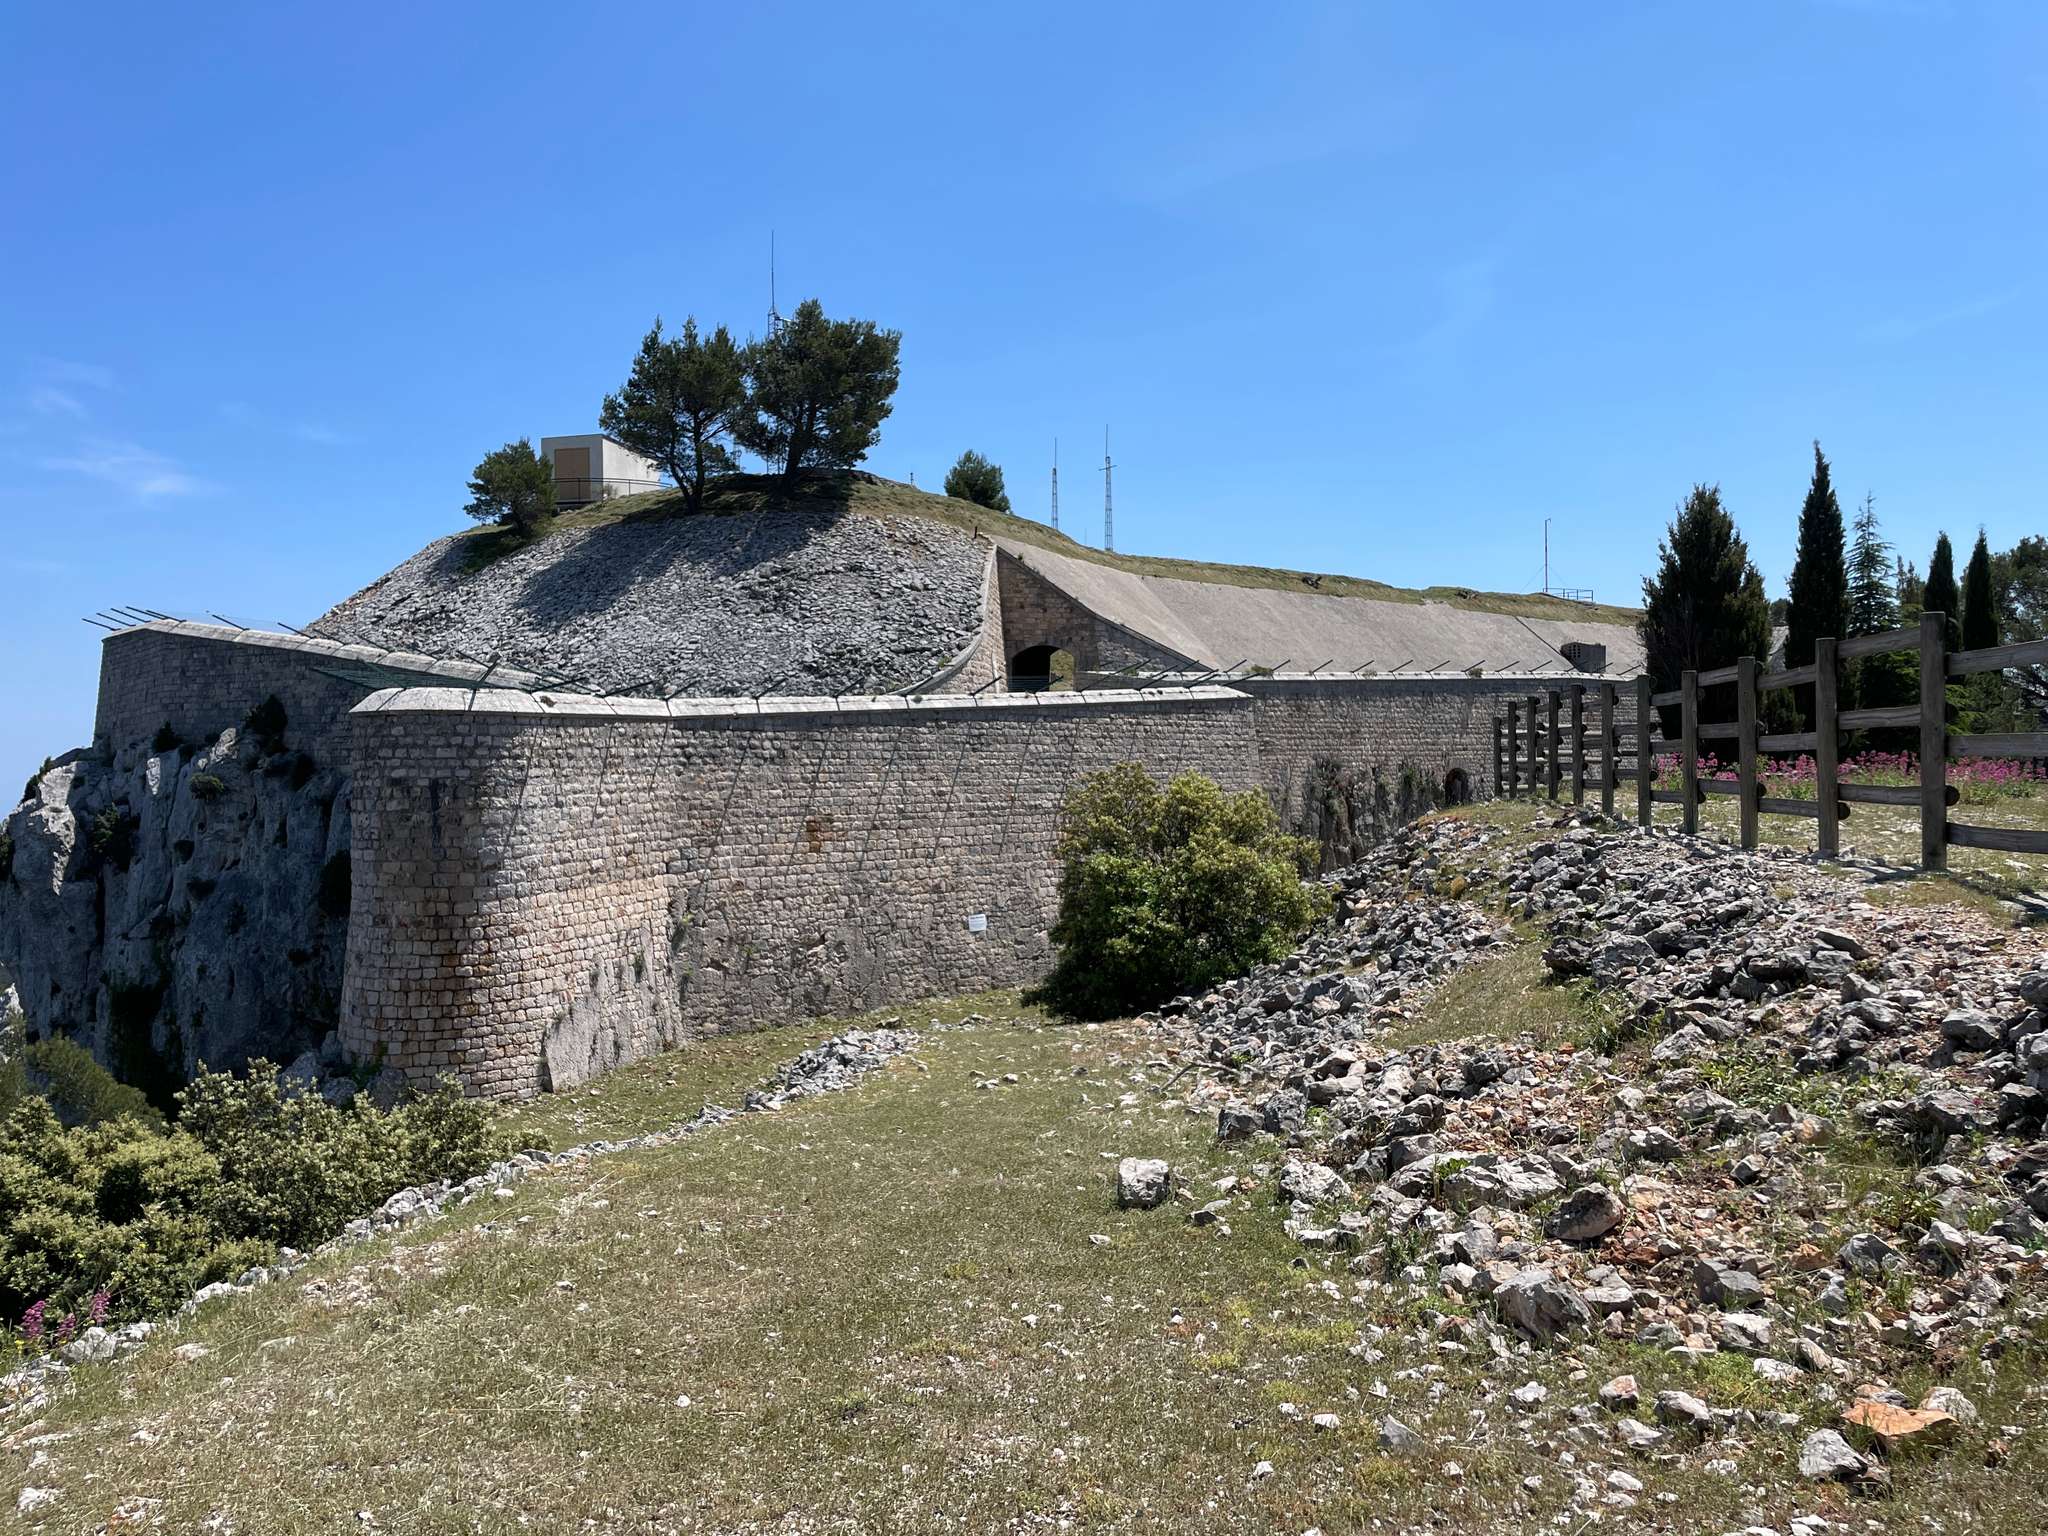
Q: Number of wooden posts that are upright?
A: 11